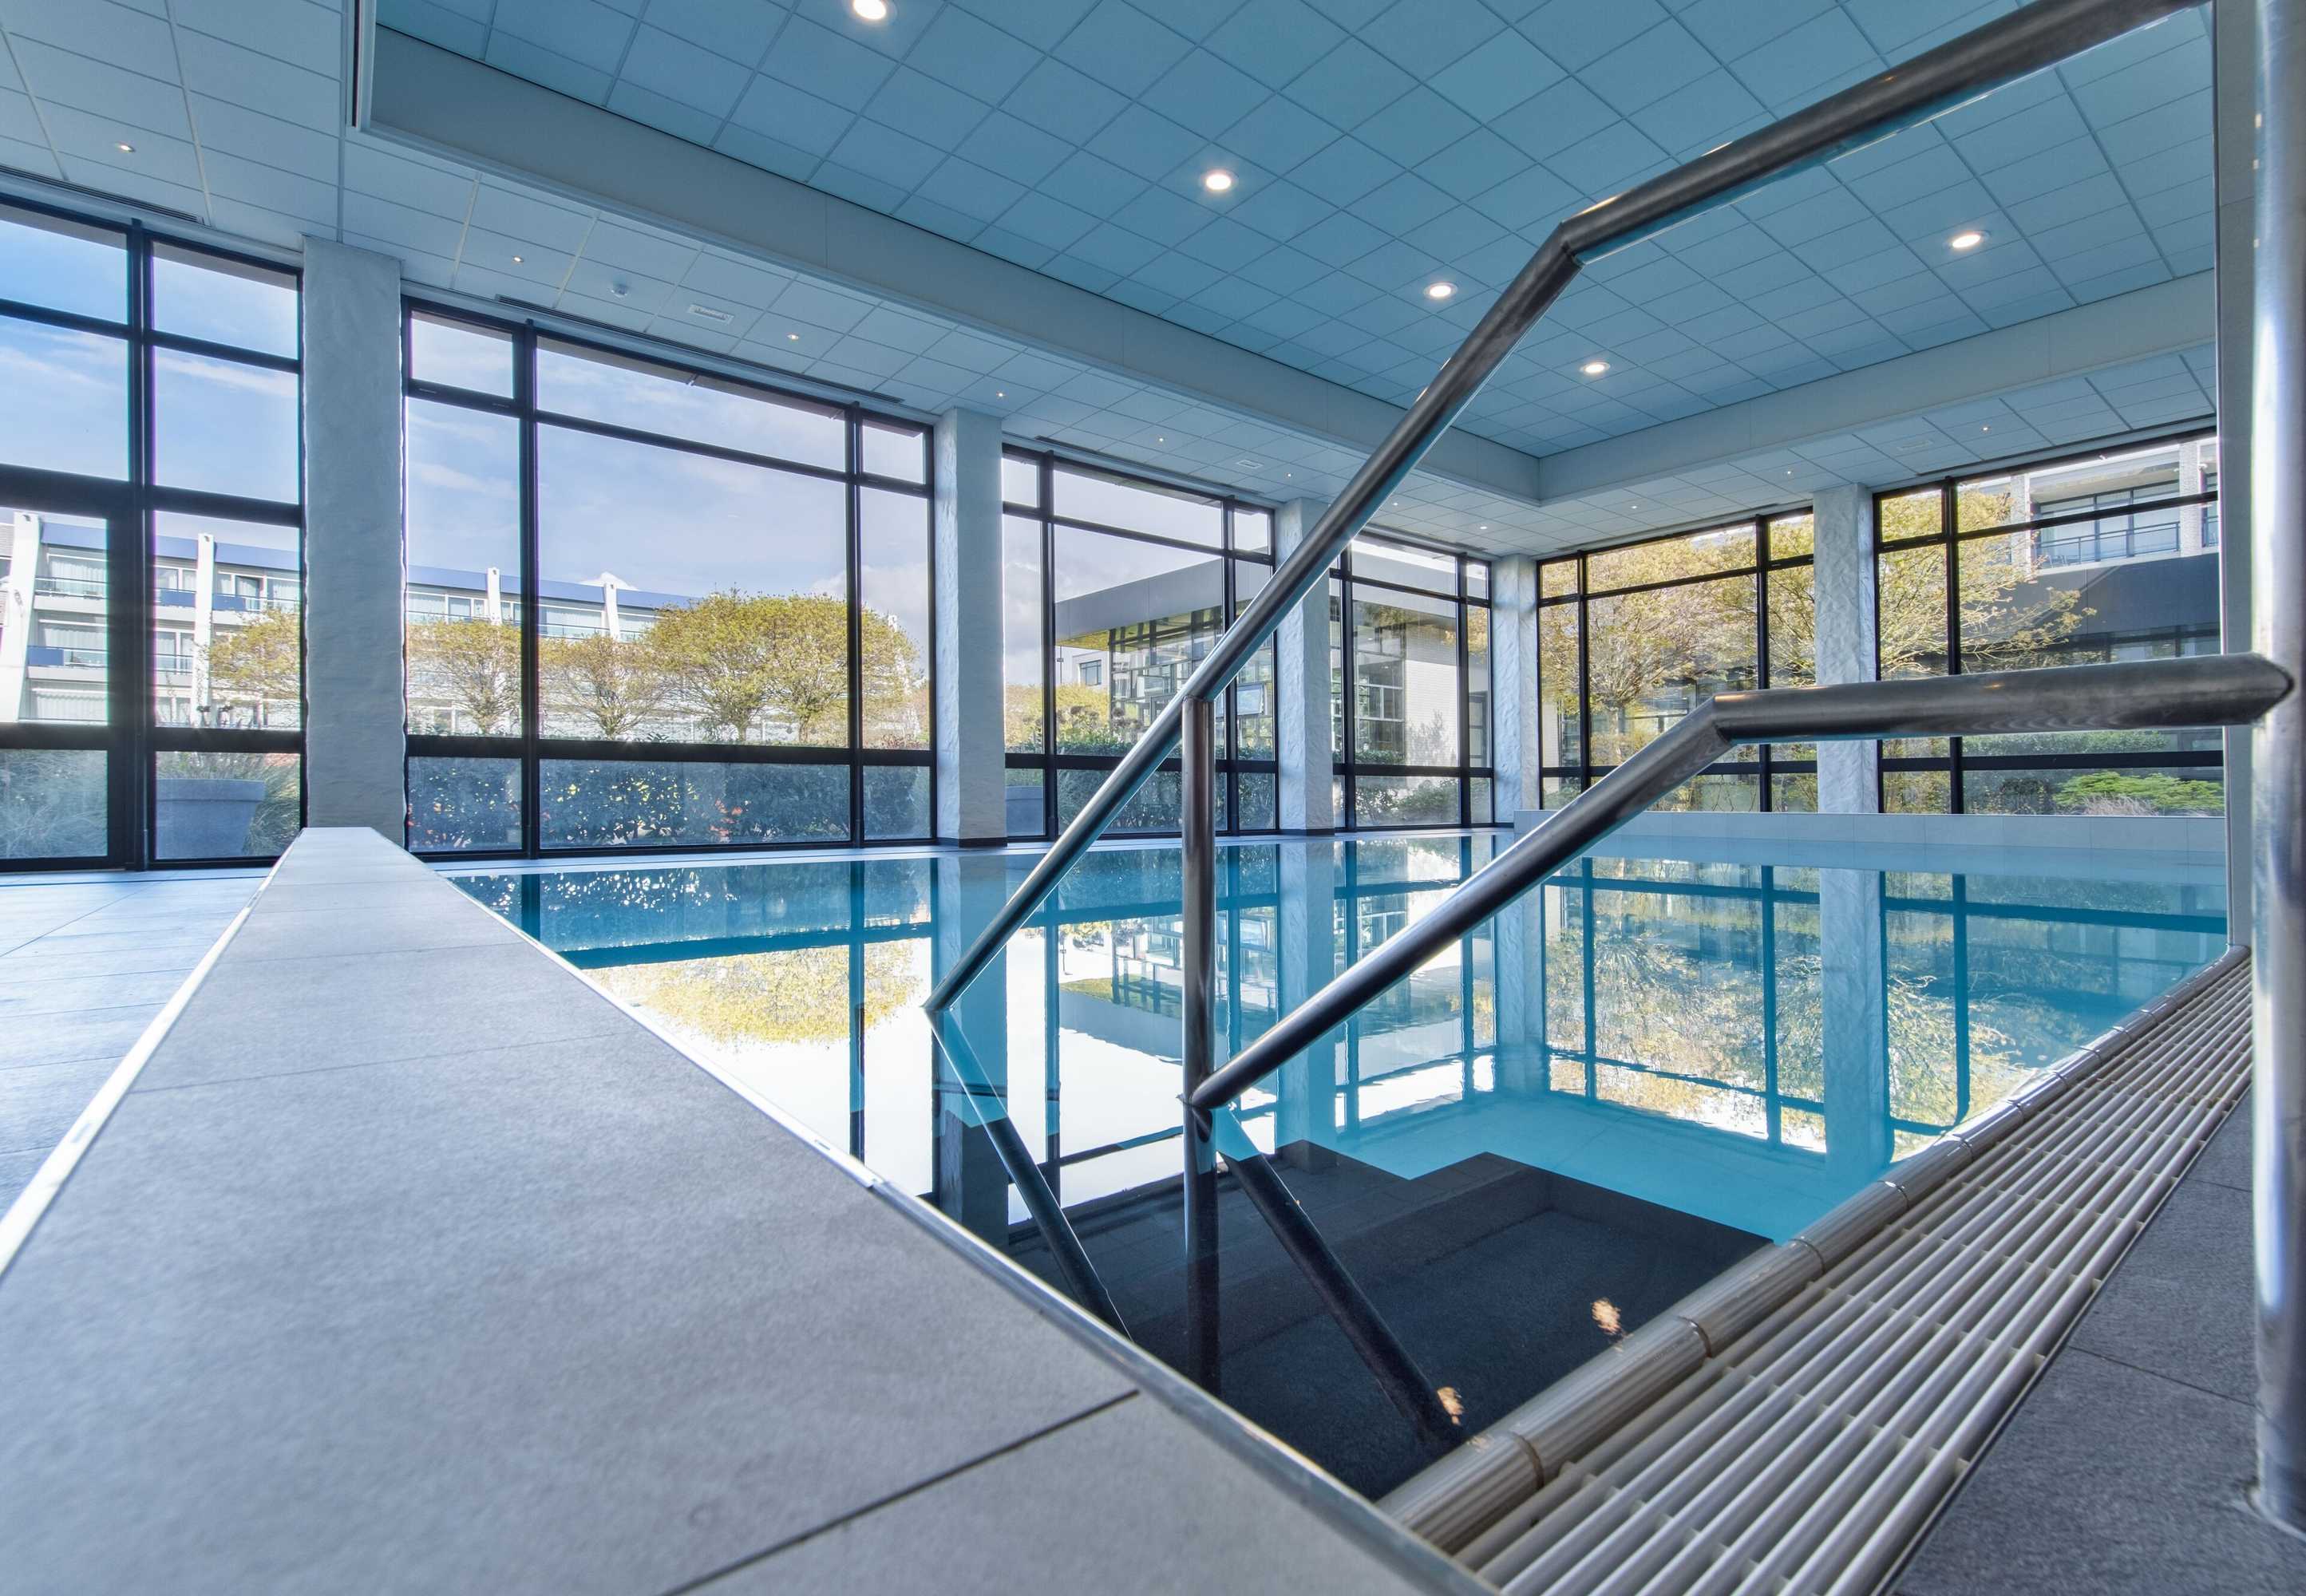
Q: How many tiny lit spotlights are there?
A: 11